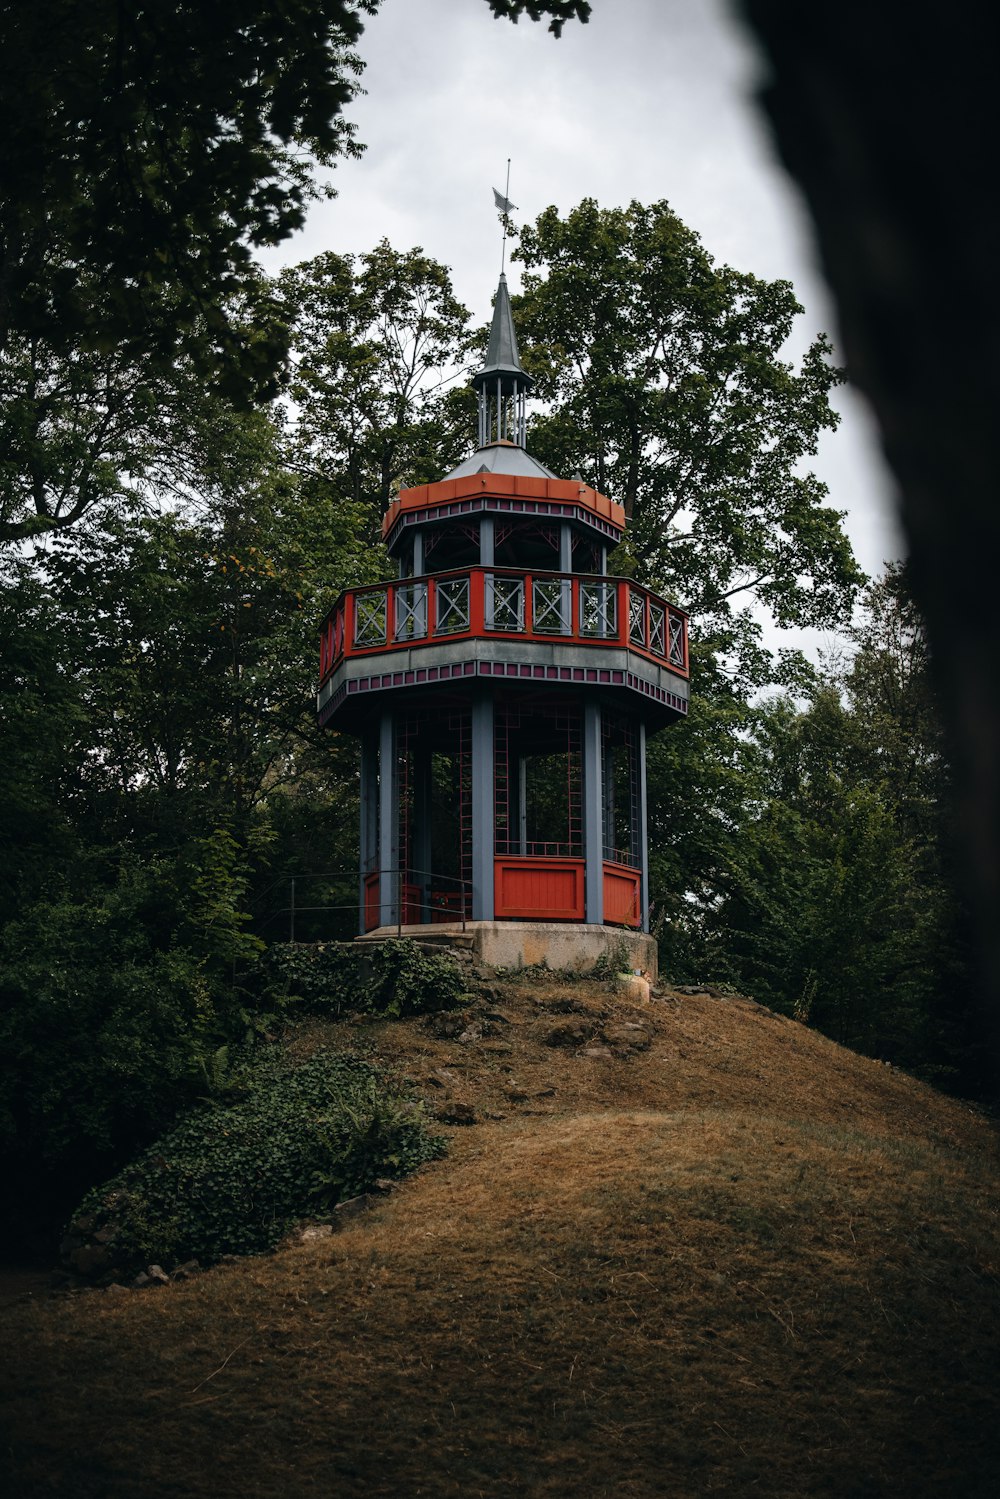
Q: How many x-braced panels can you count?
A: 9